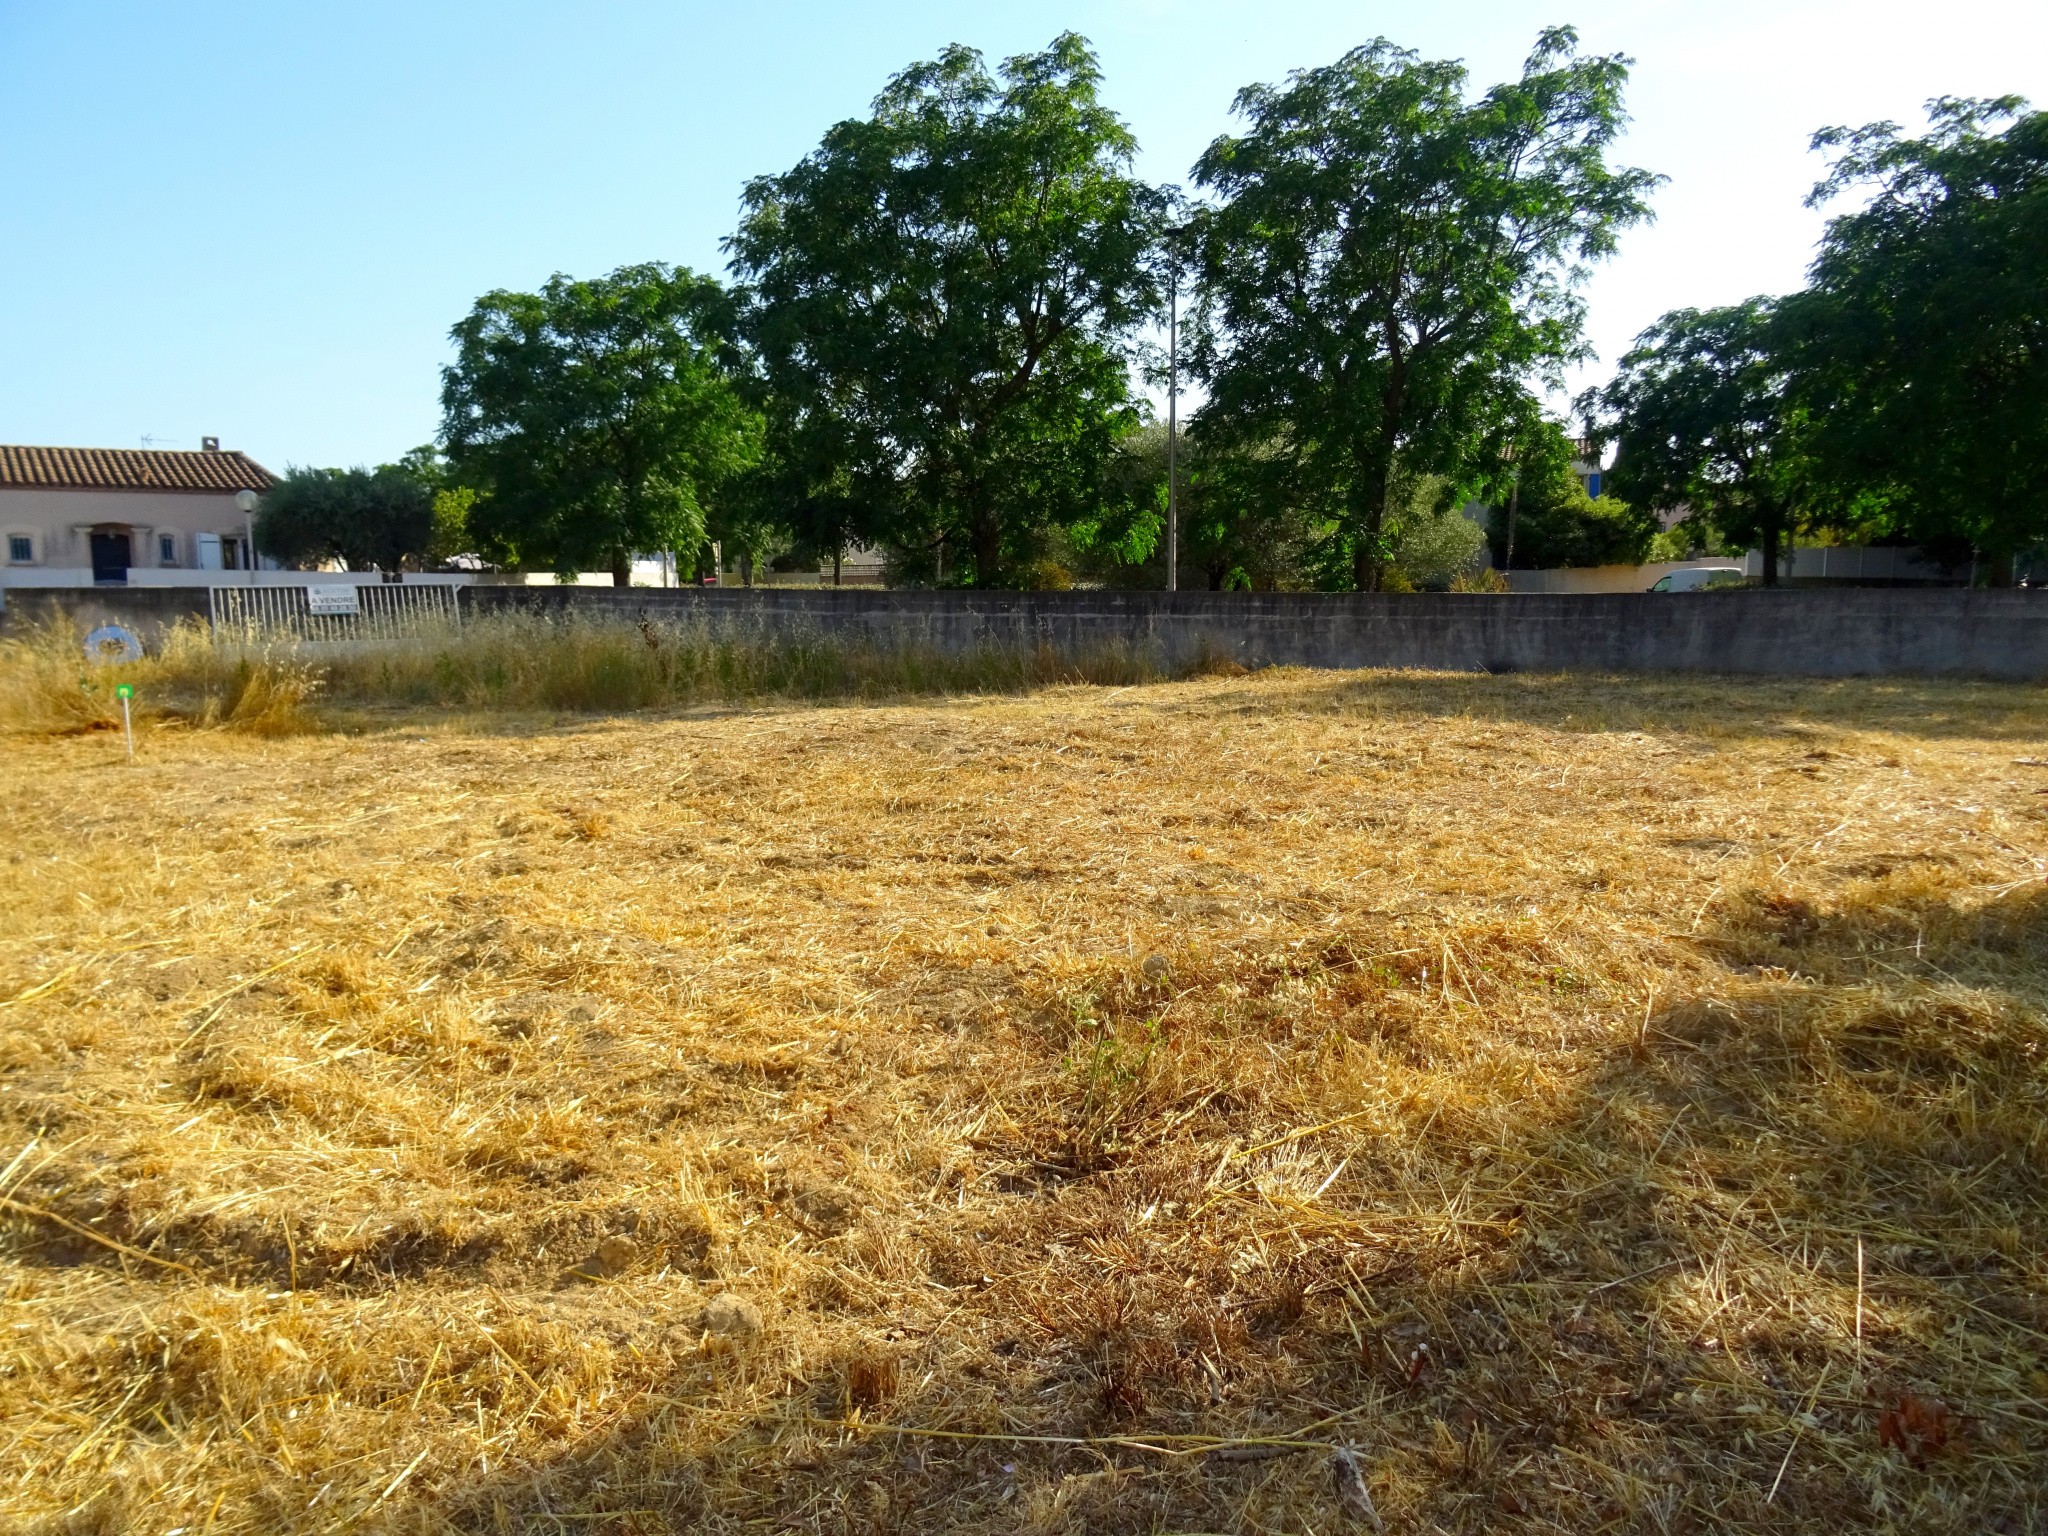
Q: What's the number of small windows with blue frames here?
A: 2